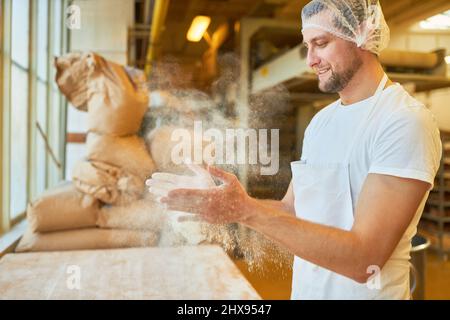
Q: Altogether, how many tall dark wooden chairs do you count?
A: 0